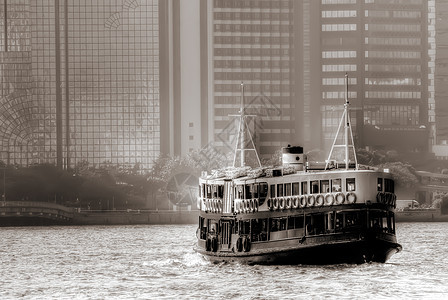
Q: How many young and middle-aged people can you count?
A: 0